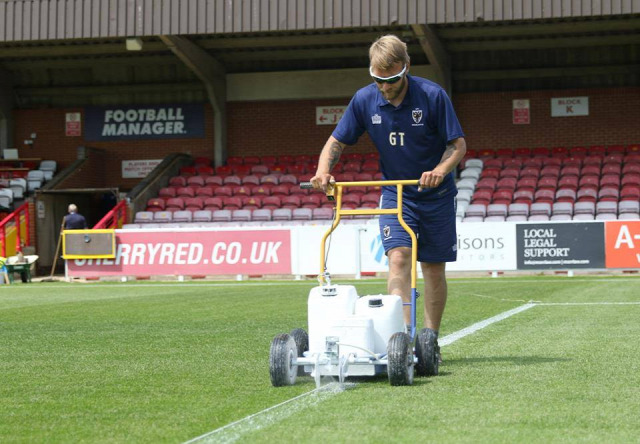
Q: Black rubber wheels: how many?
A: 4